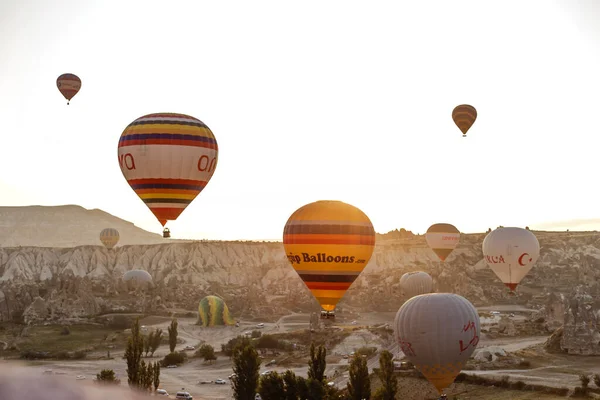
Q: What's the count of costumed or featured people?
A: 0